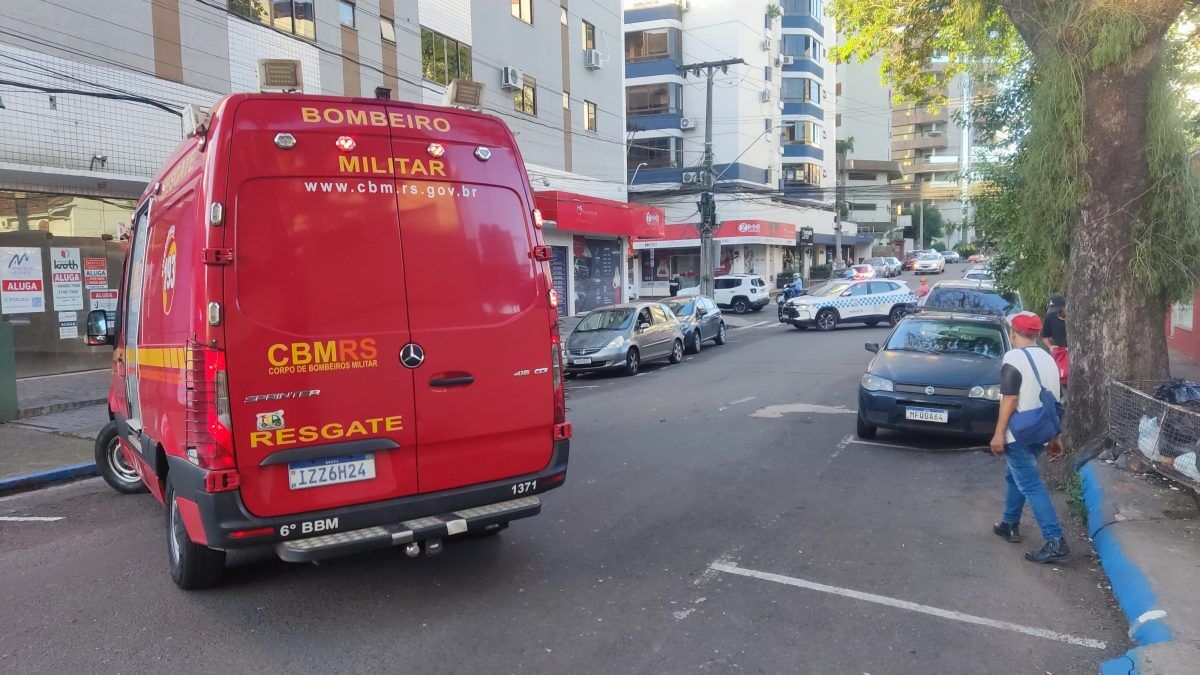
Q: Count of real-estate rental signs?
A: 5